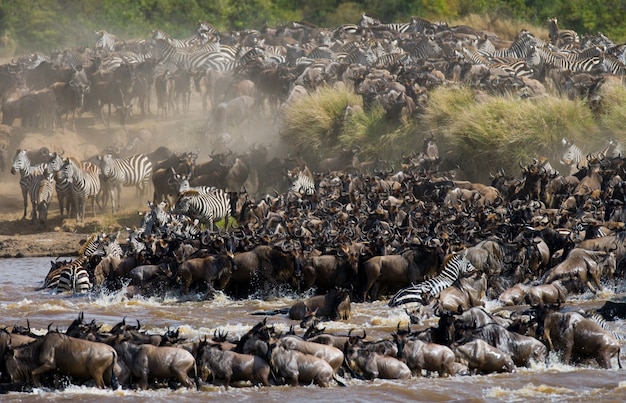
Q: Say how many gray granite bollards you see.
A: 0